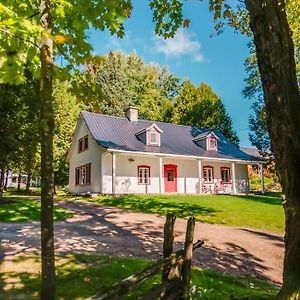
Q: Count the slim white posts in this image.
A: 5